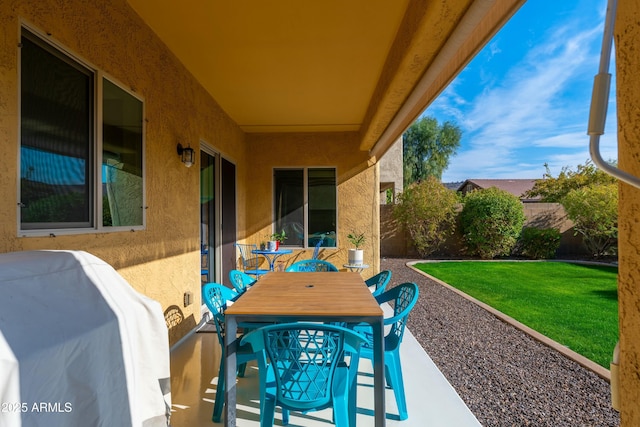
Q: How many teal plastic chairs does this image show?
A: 6